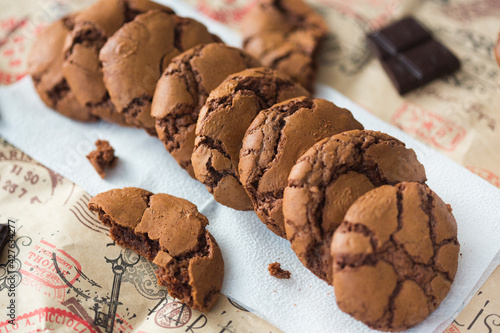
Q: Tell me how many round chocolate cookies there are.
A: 8